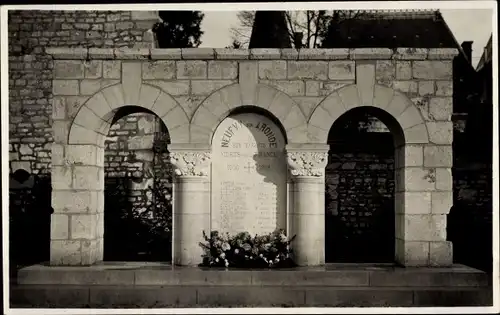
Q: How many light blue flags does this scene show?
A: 0